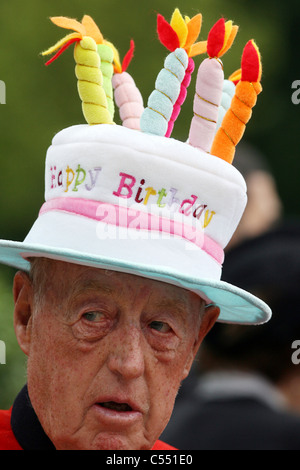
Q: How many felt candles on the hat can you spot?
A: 8